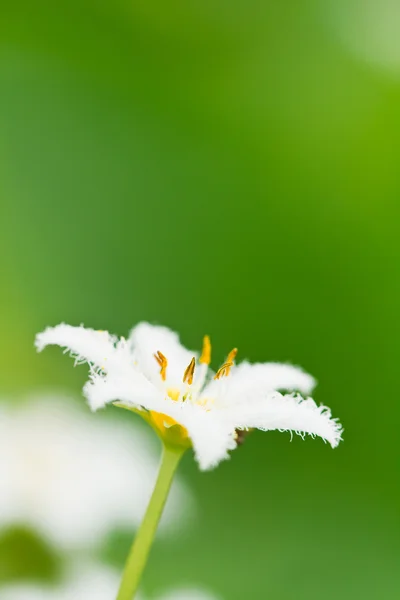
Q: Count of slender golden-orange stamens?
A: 5